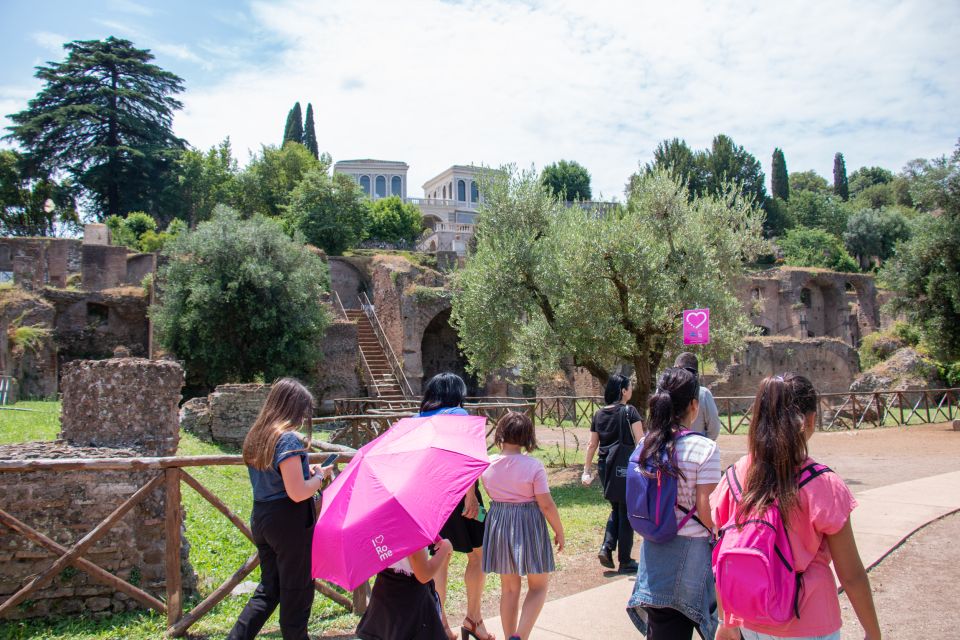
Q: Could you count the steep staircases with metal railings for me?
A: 1